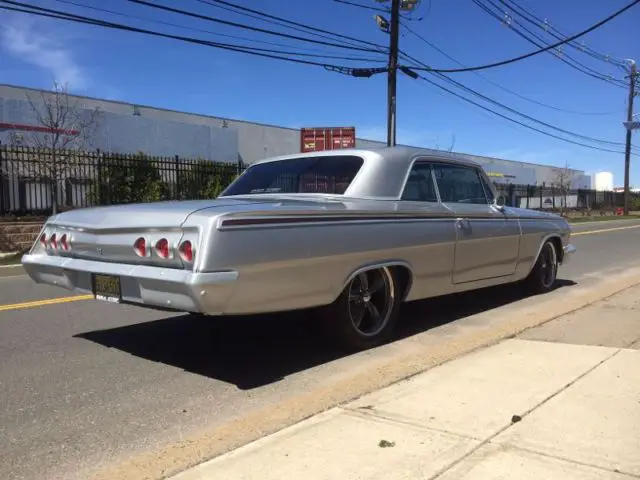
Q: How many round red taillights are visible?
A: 6